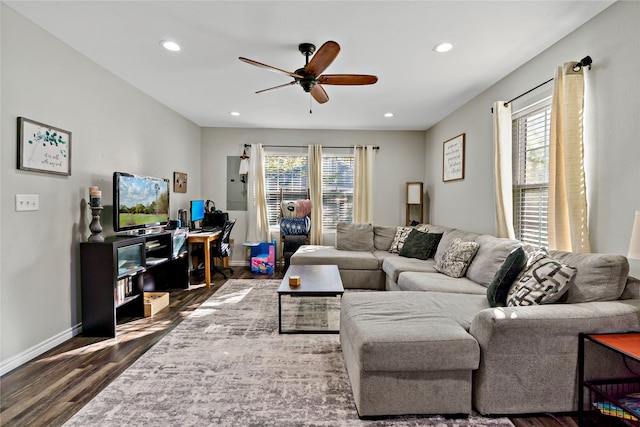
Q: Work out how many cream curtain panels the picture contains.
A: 5